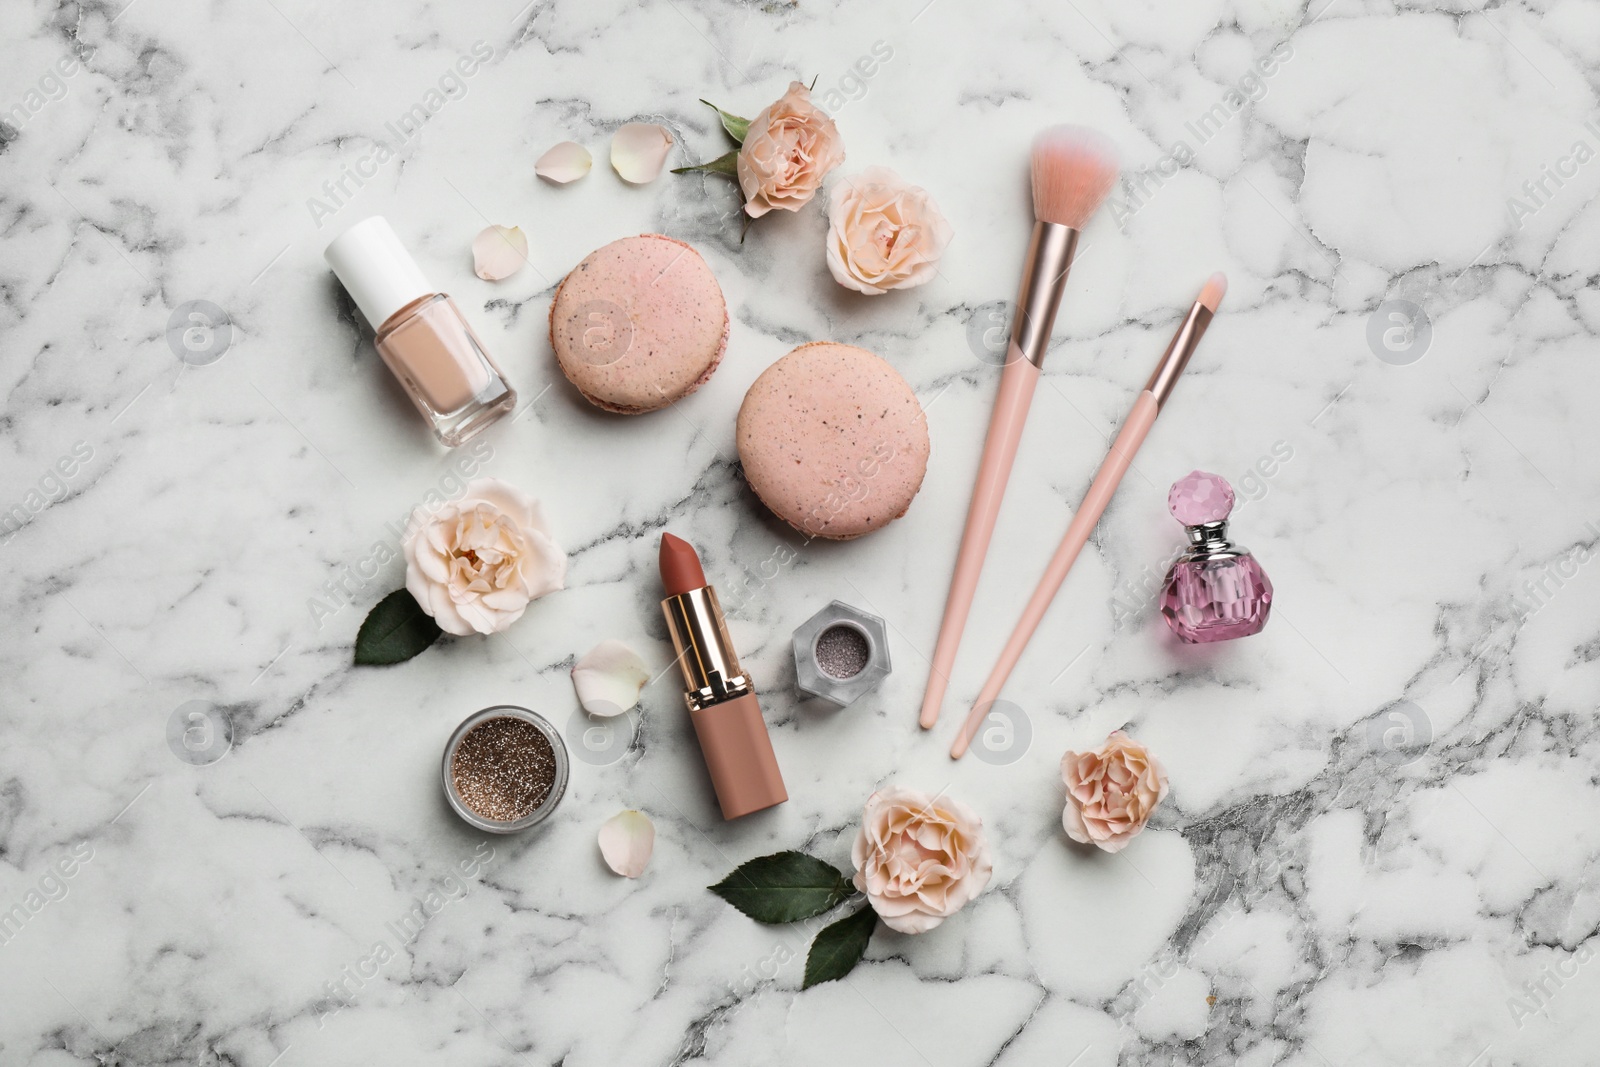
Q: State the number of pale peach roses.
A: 5